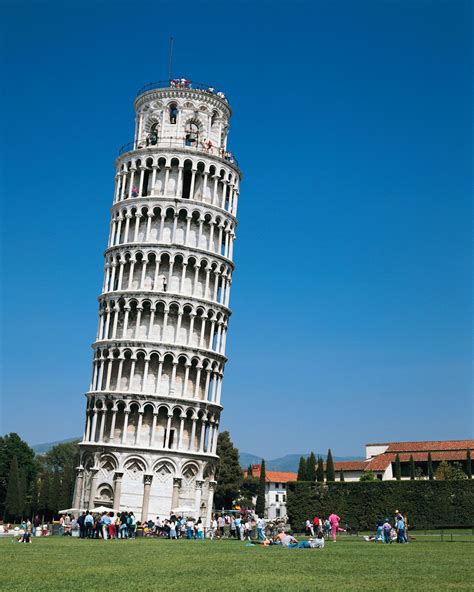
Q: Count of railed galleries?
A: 2